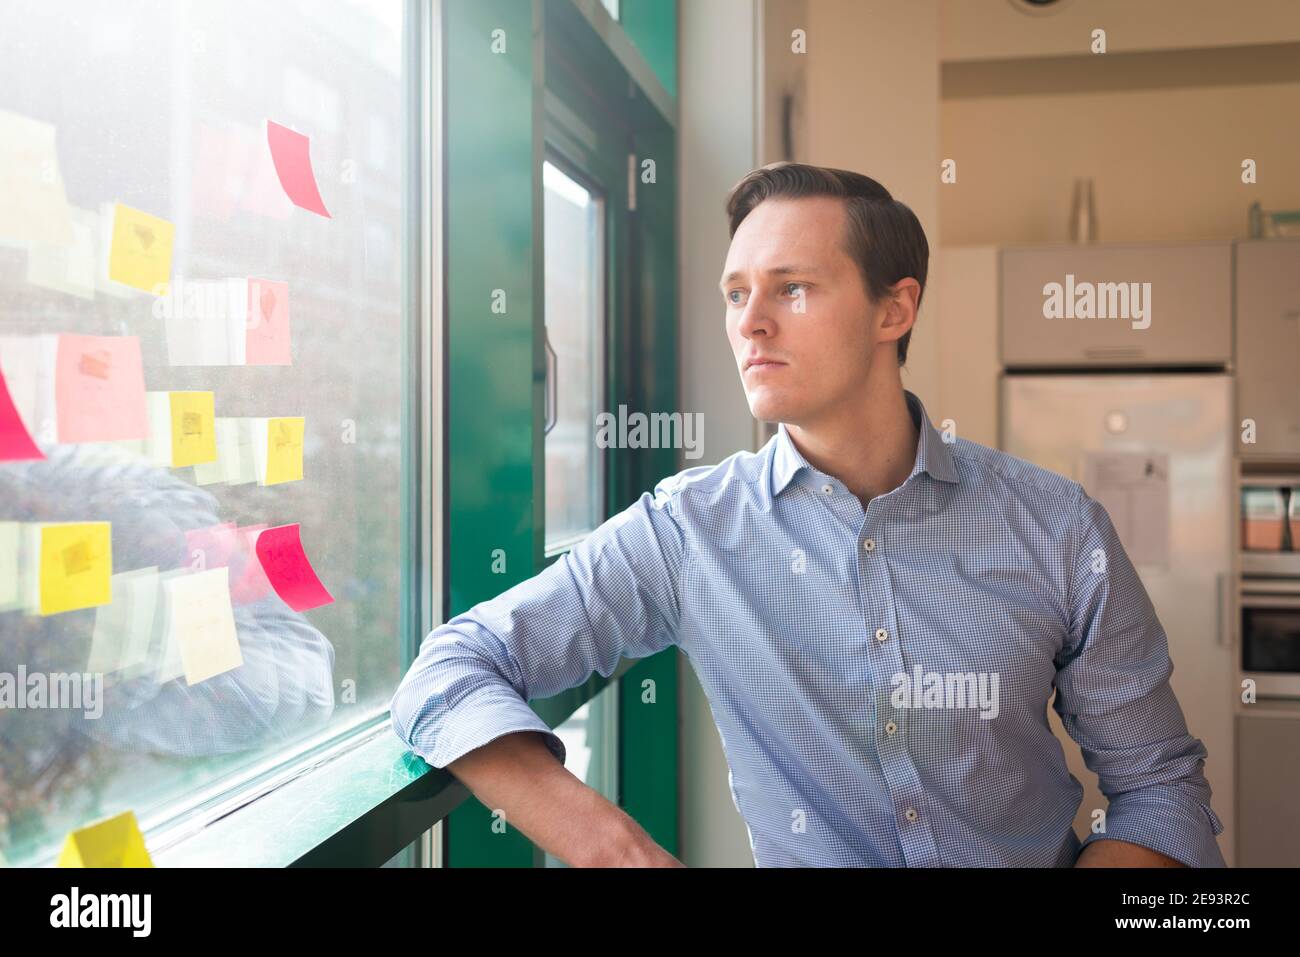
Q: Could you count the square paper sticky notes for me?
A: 12